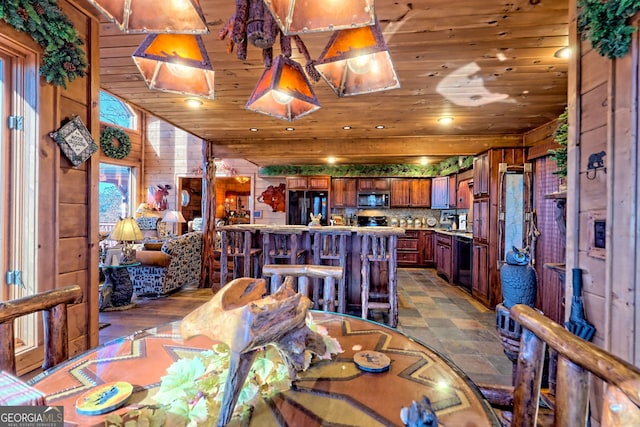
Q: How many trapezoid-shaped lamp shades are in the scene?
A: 5